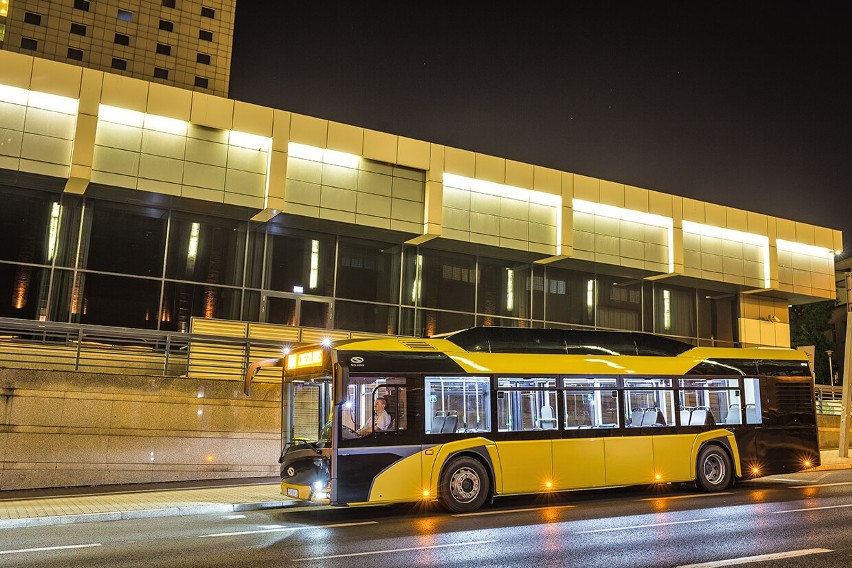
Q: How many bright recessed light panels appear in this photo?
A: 7